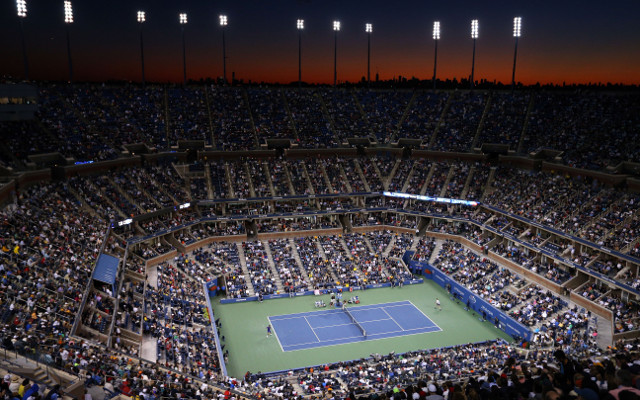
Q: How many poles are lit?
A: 11